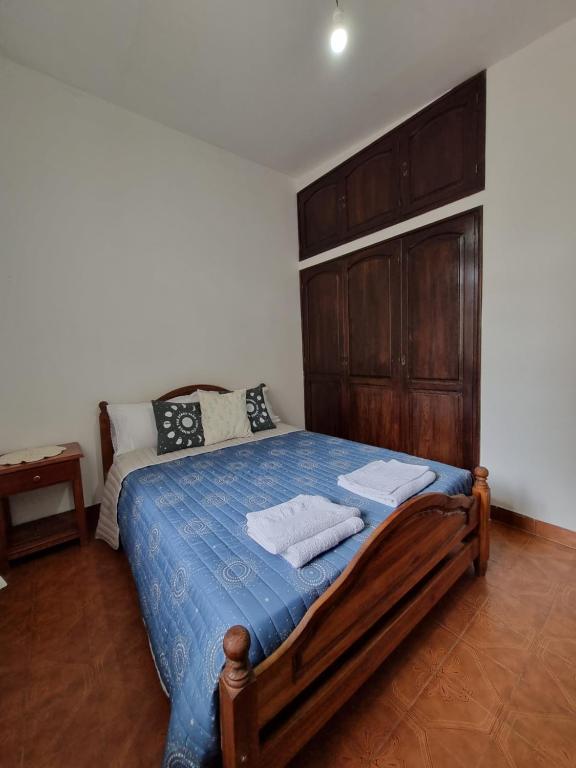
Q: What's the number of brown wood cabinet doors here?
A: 6